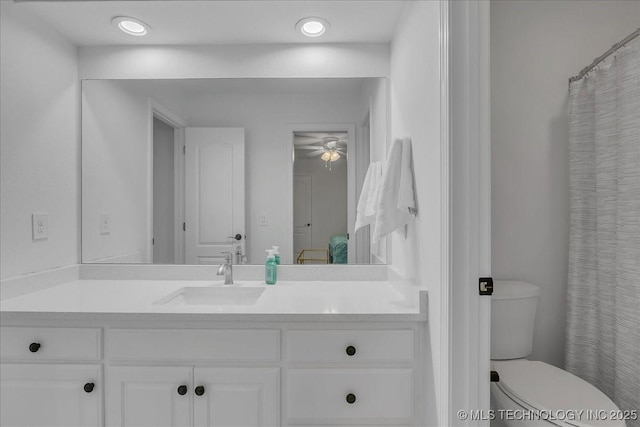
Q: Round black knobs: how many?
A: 6